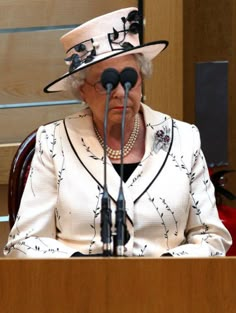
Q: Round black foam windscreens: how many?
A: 2